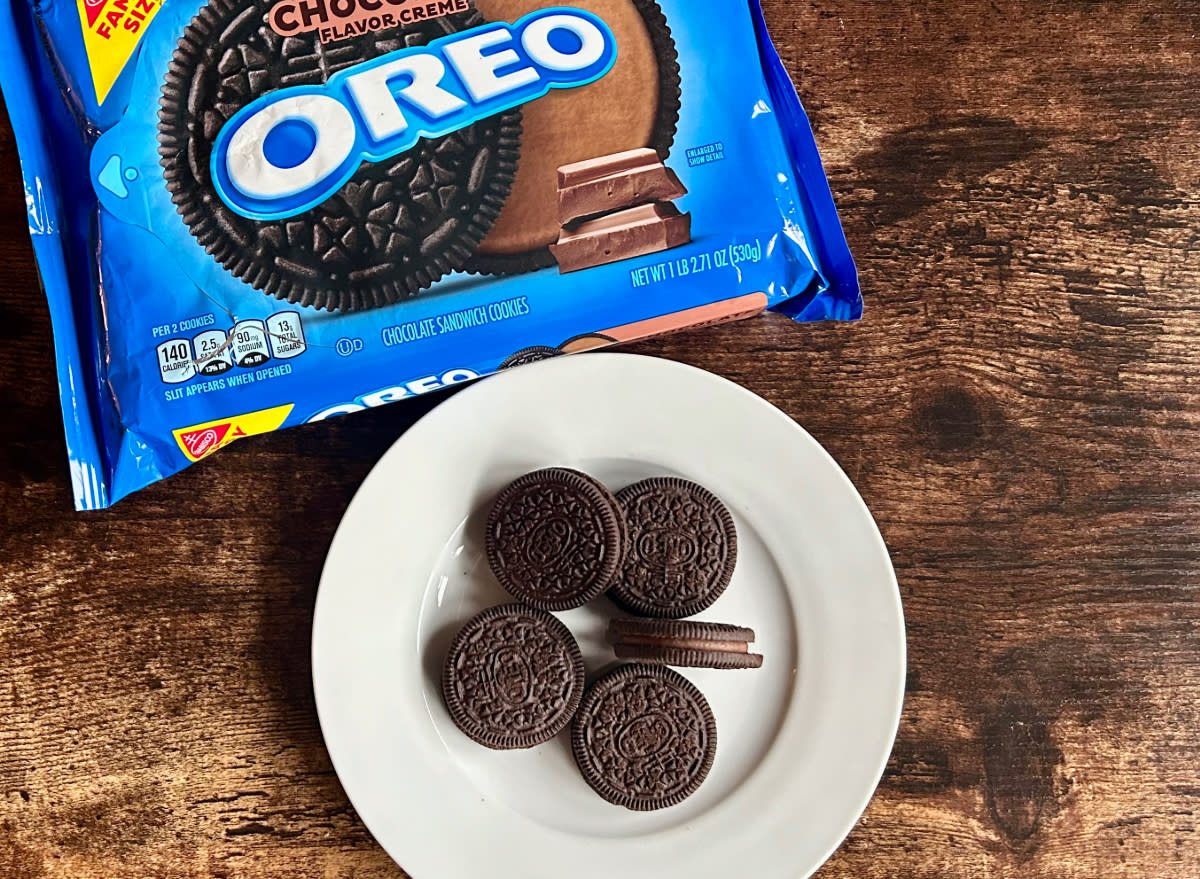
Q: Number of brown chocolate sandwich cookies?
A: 5